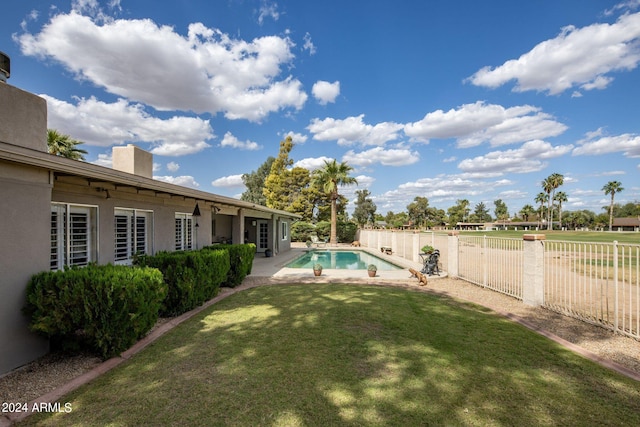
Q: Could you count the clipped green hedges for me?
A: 3